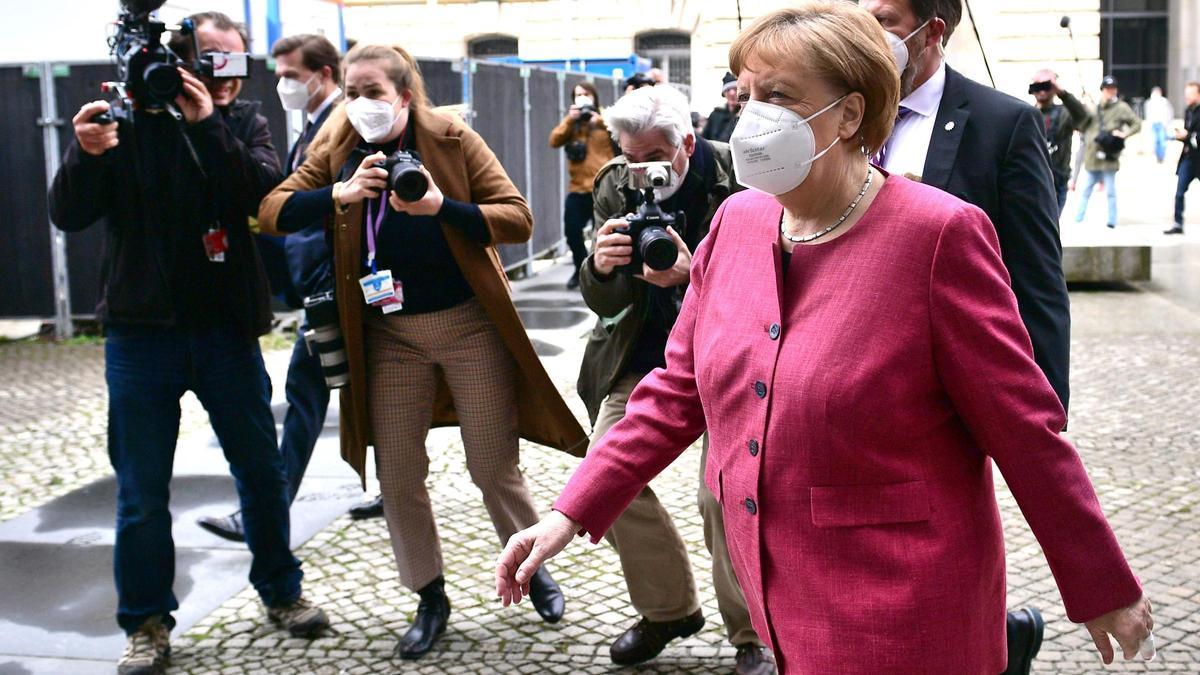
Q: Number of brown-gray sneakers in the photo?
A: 2